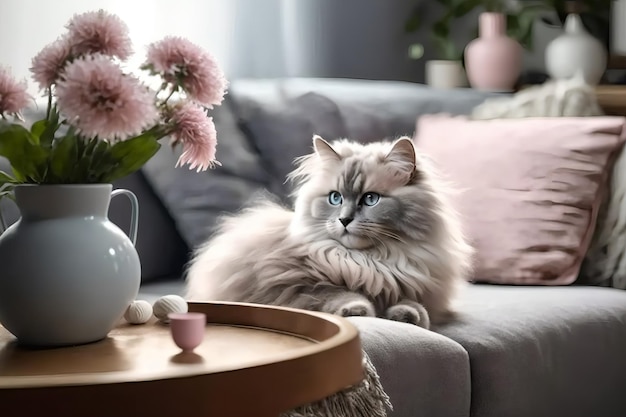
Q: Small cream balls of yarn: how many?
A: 2